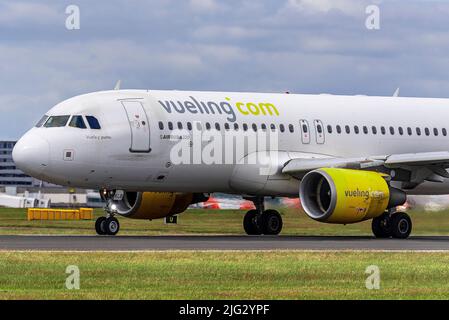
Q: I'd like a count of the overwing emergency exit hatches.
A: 2